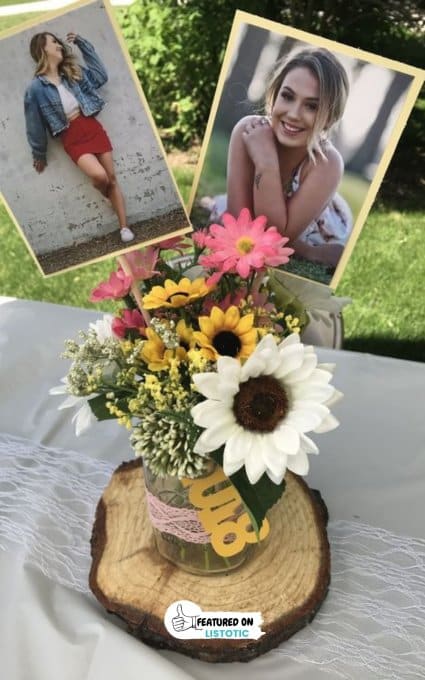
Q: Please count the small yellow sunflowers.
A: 3